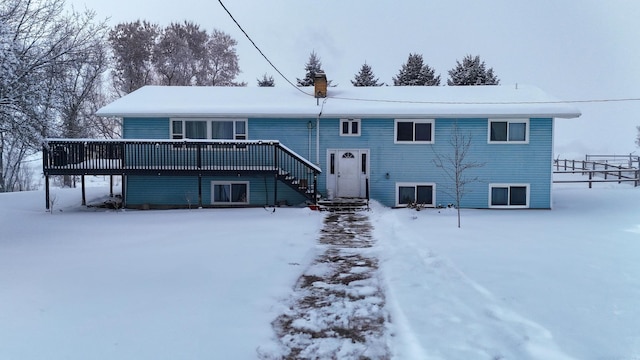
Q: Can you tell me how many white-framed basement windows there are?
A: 3